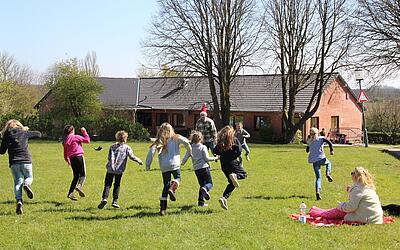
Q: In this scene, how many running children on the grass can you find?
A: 8